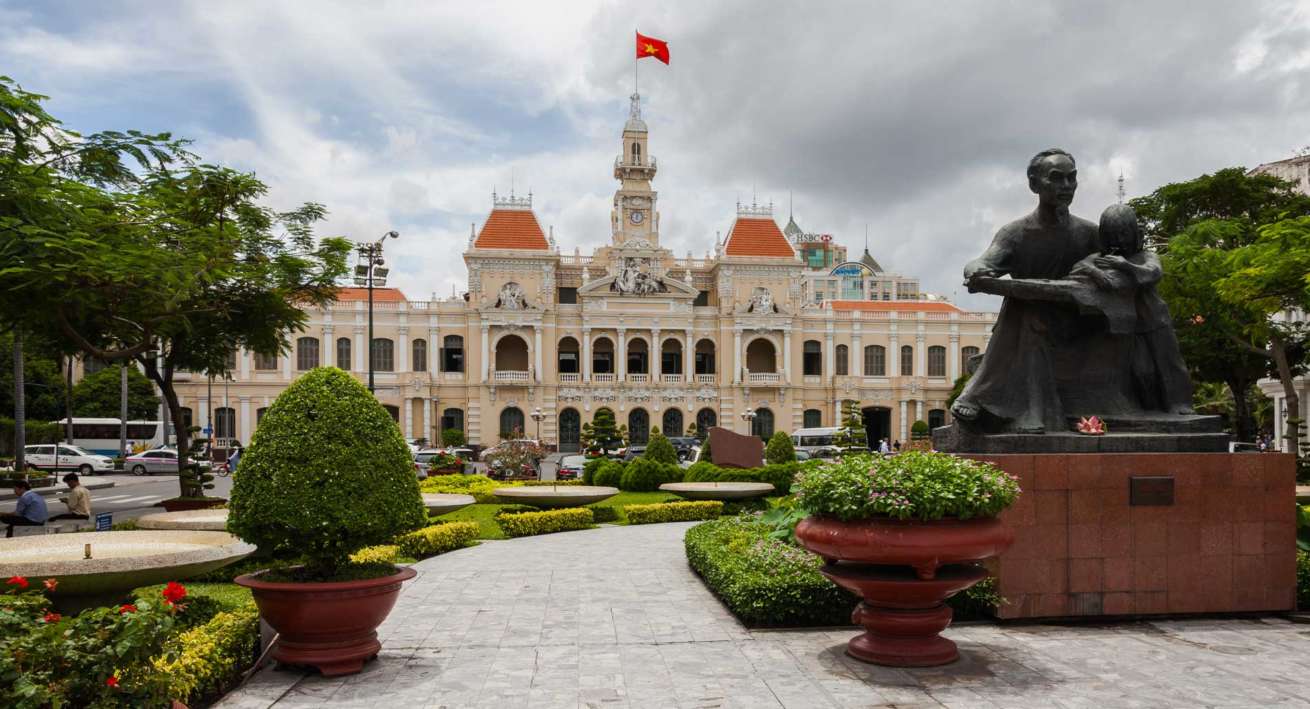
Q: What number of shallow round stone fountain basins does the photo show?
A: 5